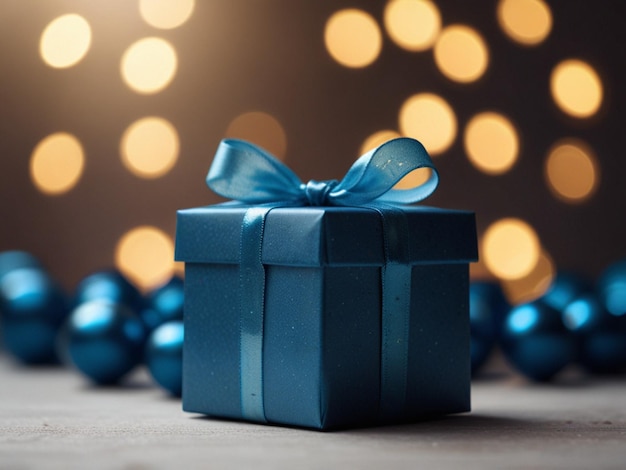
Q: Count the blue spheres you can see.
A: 11